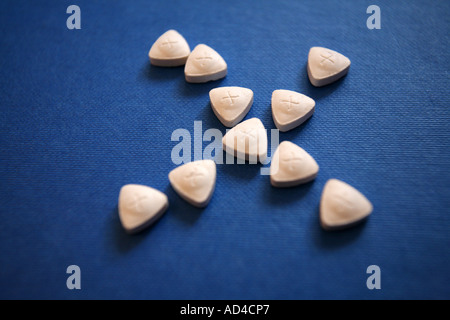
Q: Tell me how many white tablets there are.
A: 10